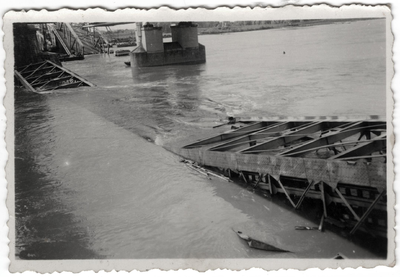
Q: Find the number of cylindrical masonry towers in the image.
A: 2